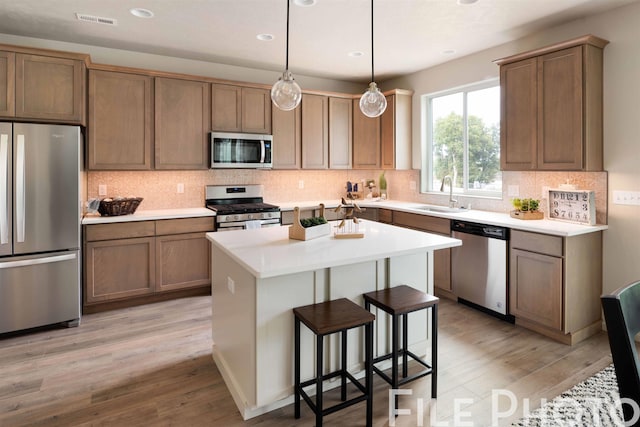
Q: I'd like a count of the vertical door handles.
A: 3